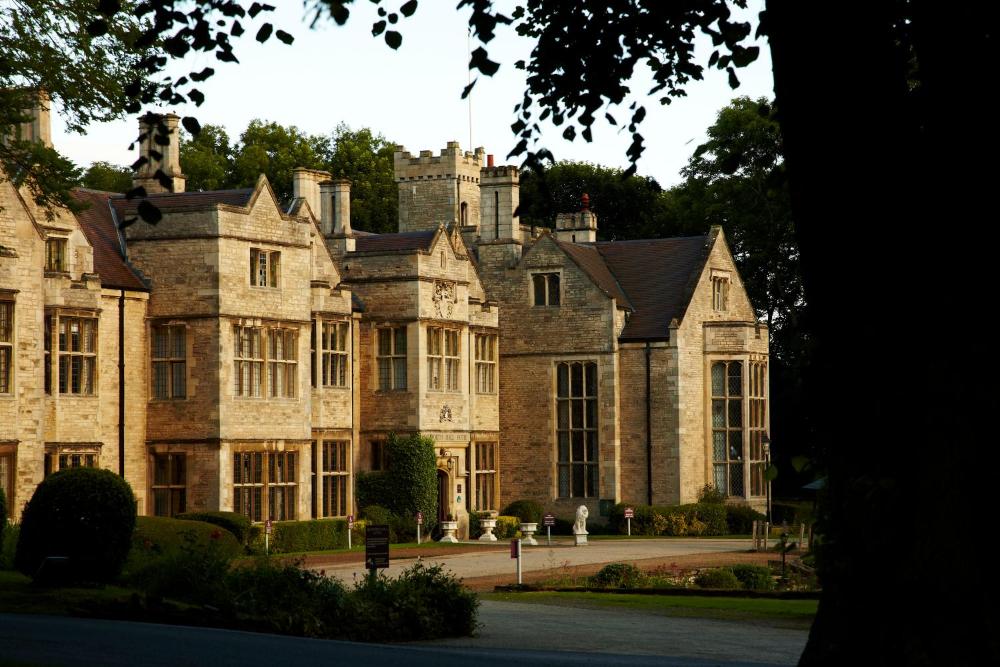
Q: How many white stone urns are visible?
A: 3